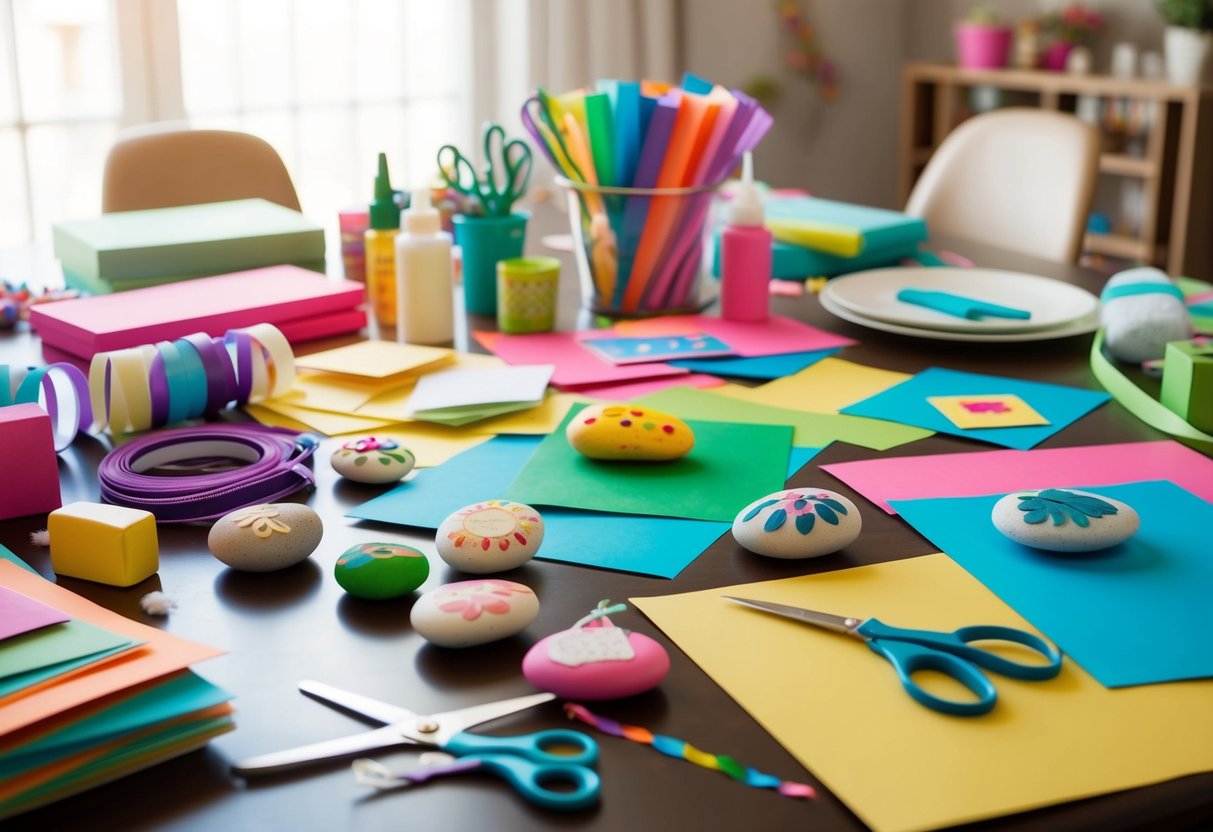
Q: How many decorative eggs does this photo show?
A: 9